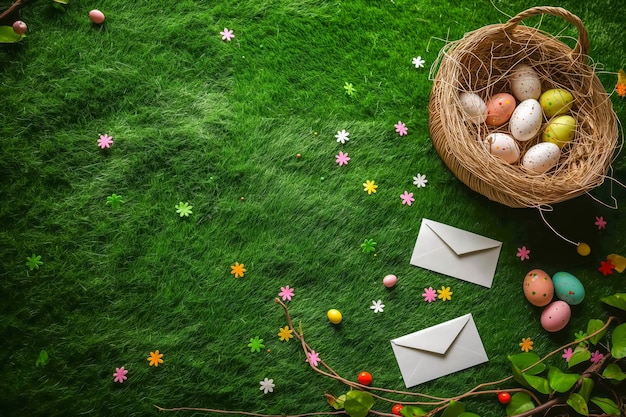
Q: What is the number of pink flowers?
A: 13